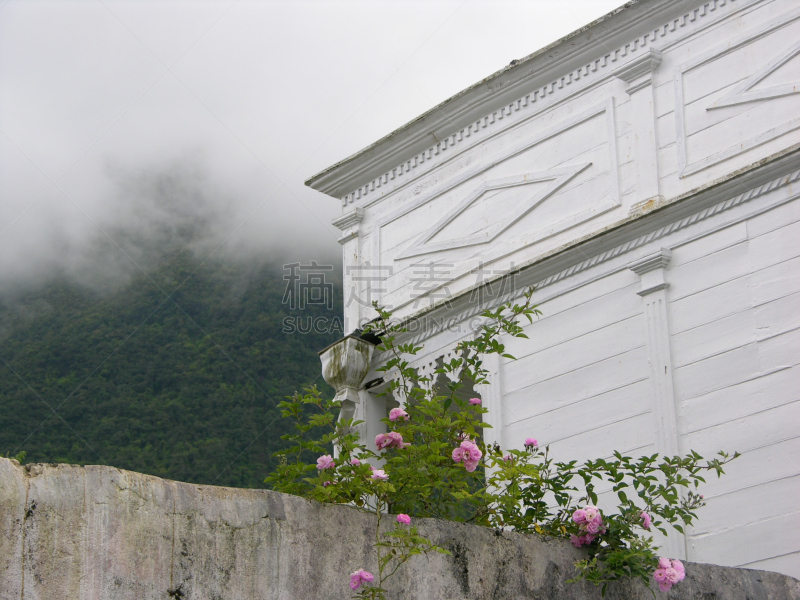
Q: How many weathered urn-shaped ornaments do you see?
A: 1